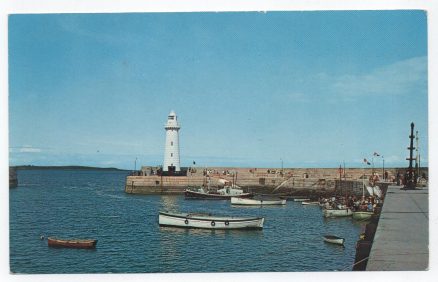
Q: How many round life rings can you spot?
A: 3